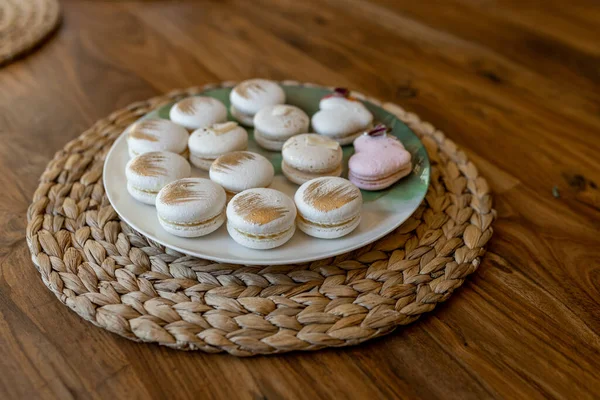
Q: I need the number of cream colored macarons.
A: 12